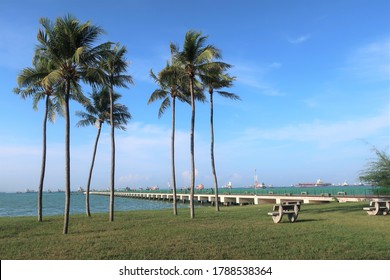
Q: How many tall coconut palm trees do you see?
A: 7